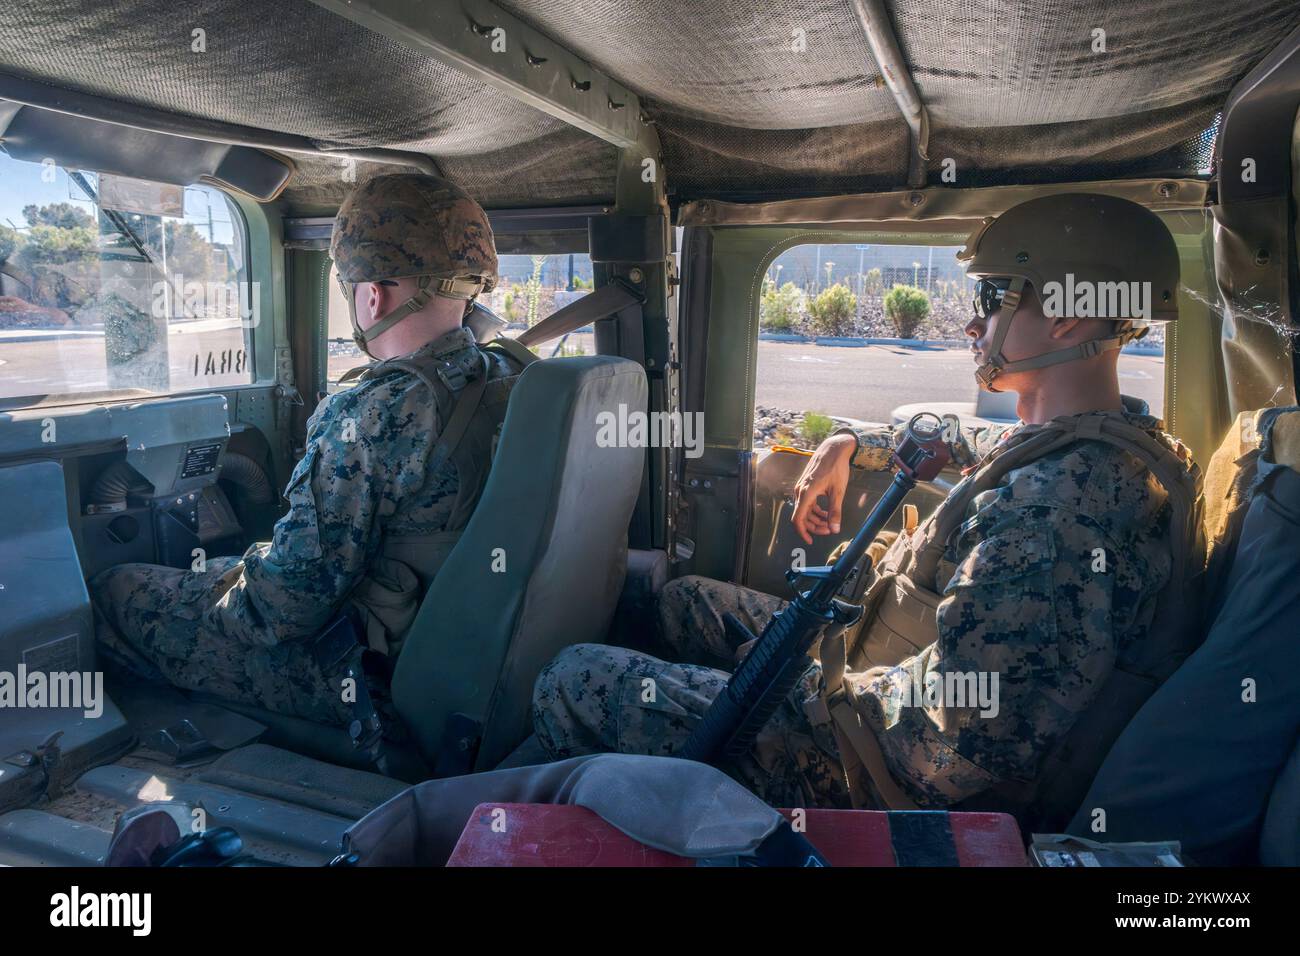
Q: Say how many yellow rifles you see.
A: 0